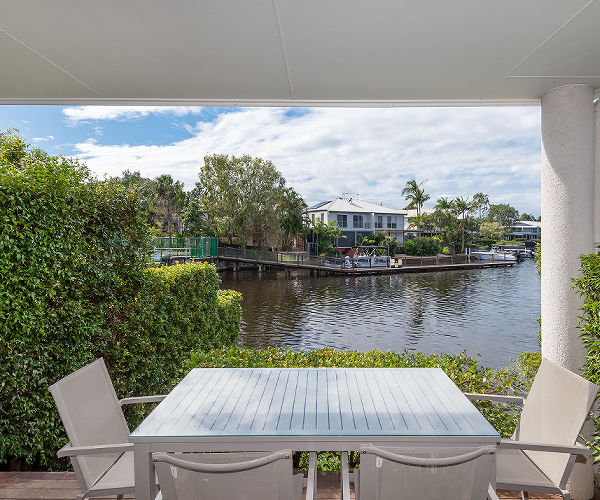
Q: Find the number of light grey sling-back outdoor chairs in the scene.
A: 4